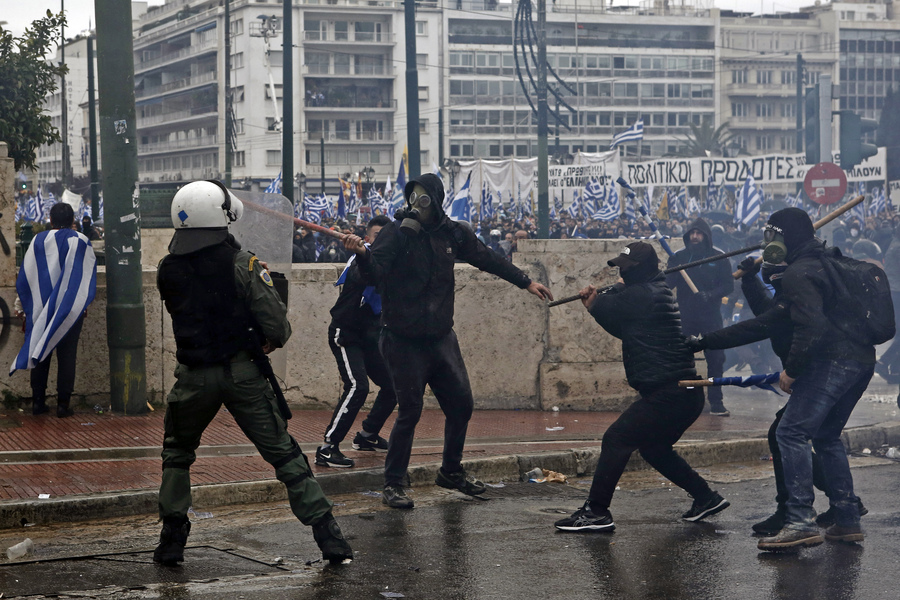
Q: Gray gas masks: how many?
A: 2